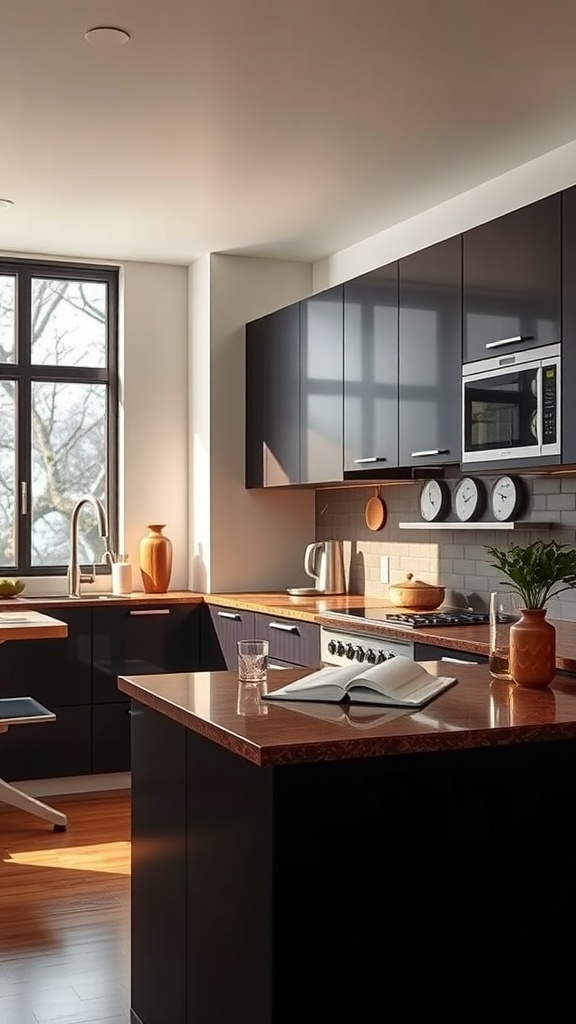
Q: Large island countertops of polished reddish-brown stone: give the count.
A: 1